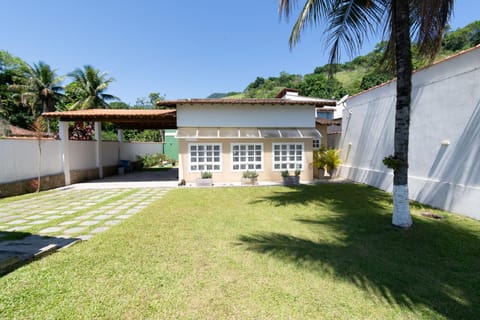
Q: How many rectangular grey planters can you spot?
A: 3